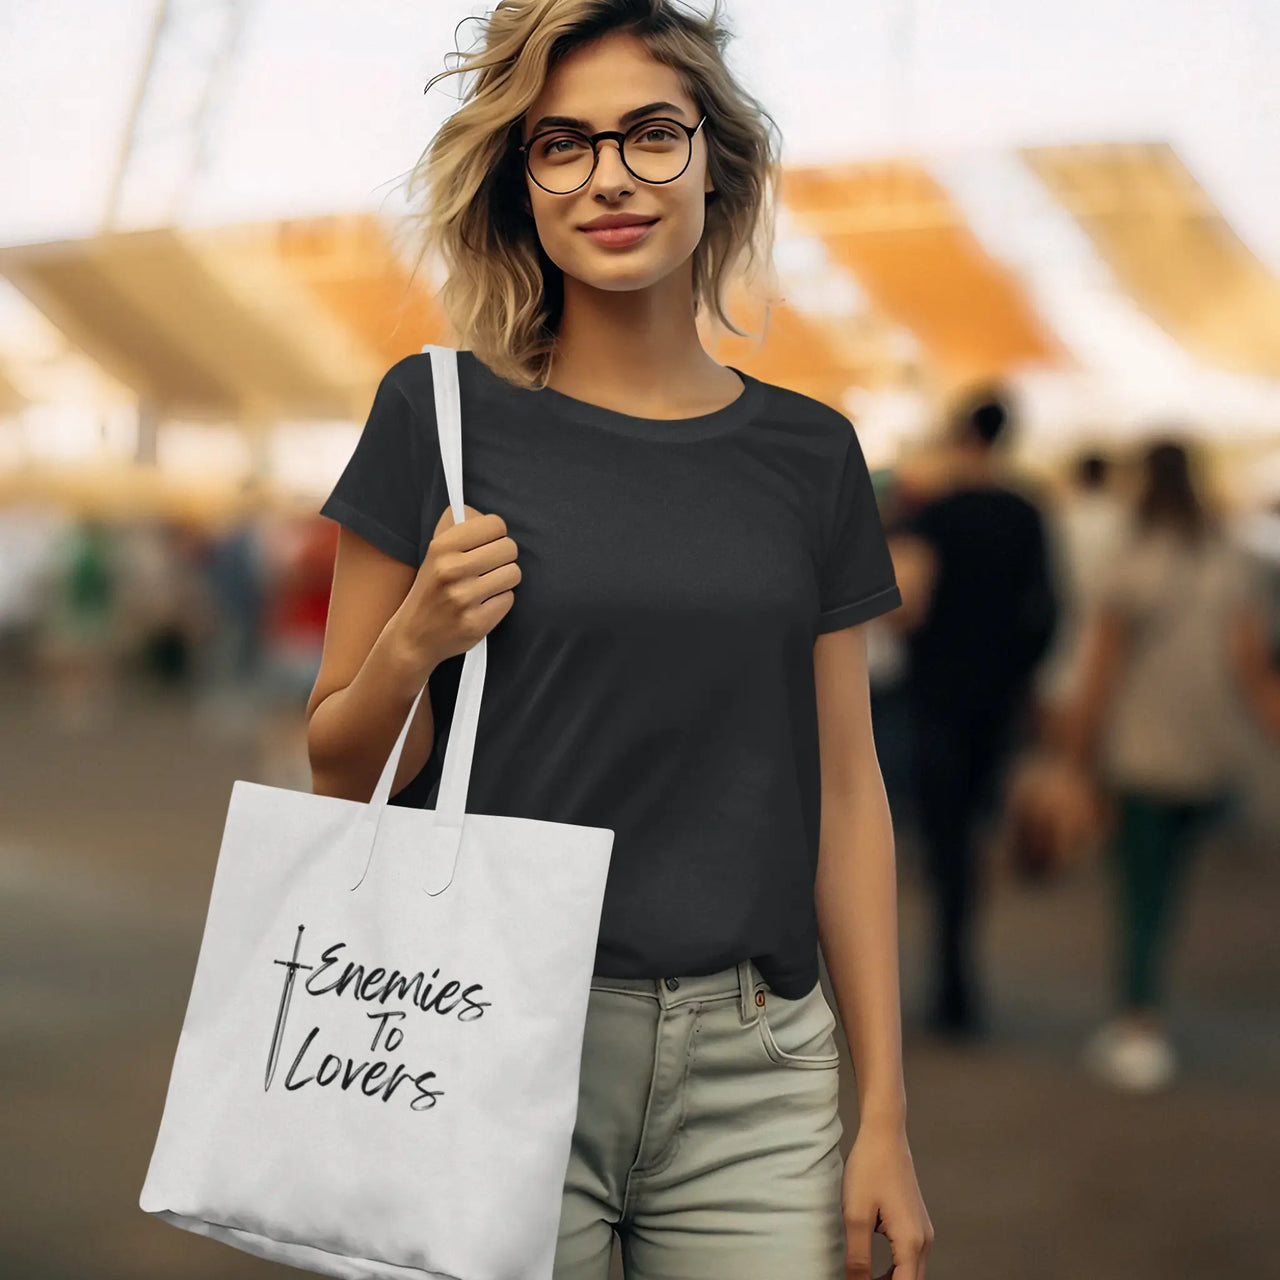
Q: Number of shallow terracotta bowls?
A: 0